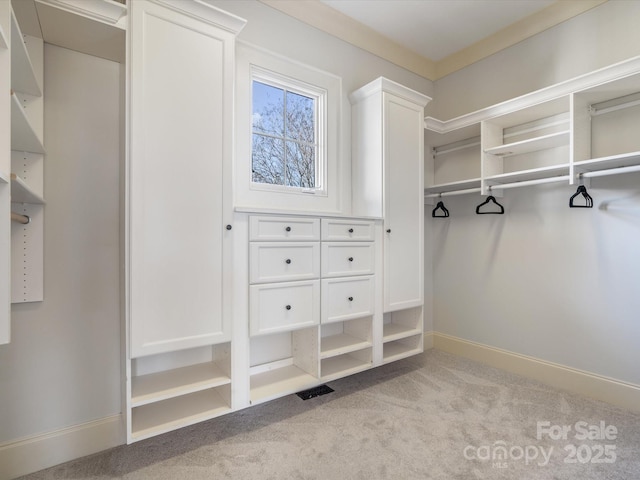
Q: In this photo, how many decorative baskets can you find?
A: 0